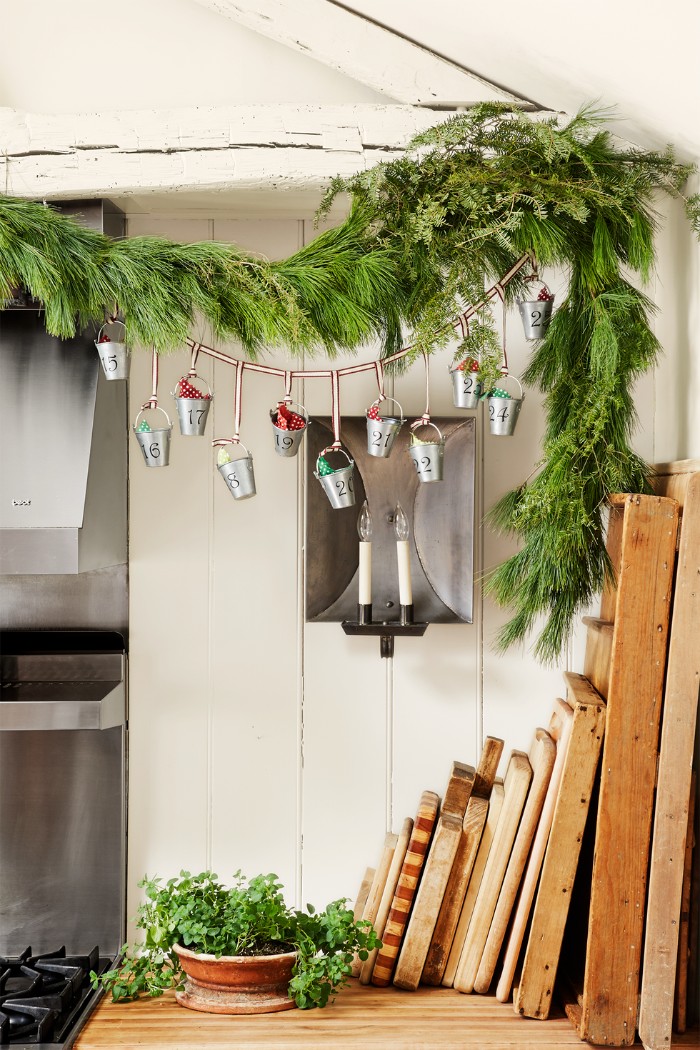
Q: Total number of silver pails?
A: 11